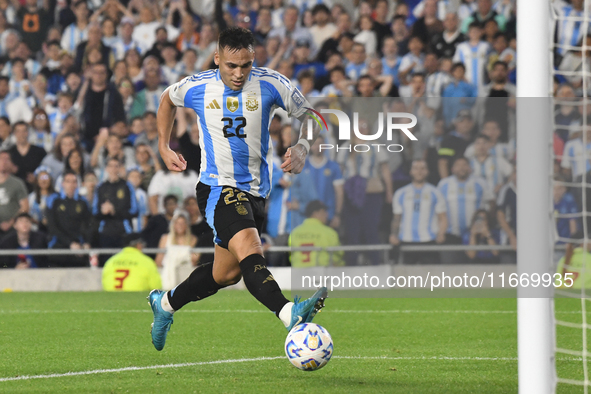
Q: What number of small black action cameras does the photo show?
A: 0